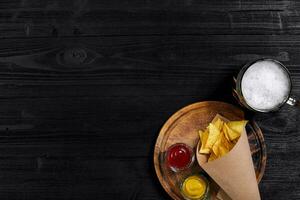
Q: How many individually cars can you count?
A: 0